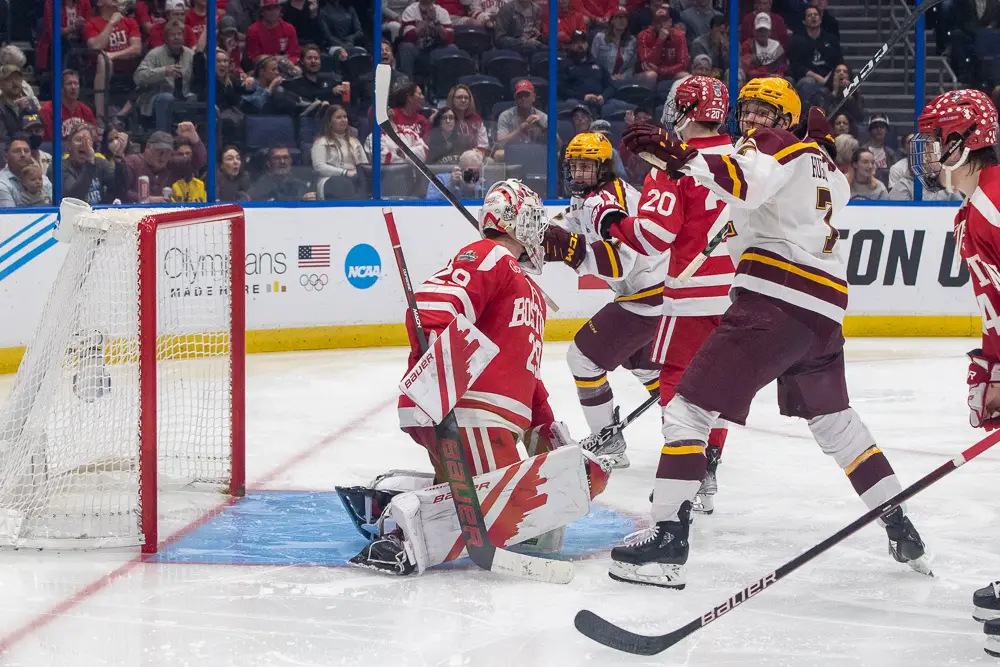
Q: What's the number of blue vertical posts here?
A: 6